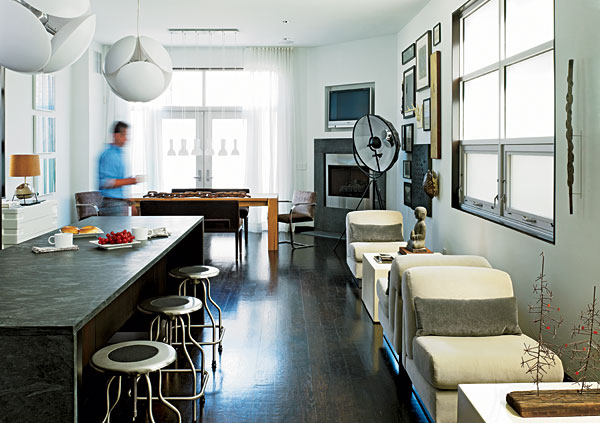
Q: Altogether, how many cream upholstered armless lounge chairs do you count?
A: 3